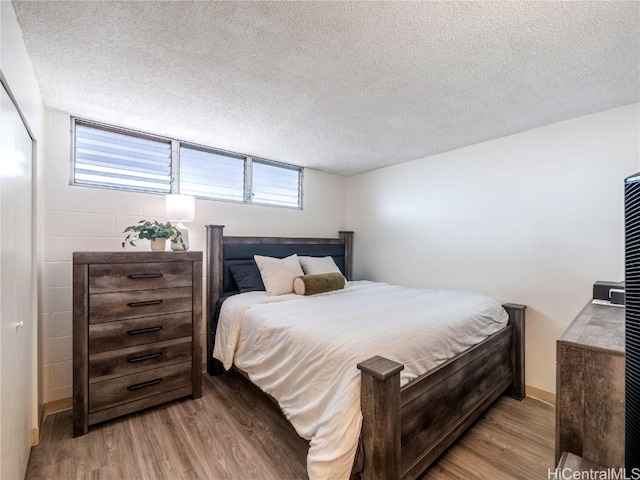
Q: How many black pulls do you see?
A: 5